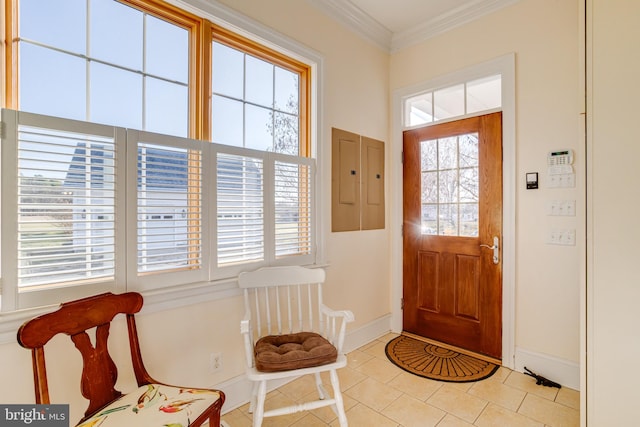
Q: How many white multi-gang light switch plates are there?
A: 3